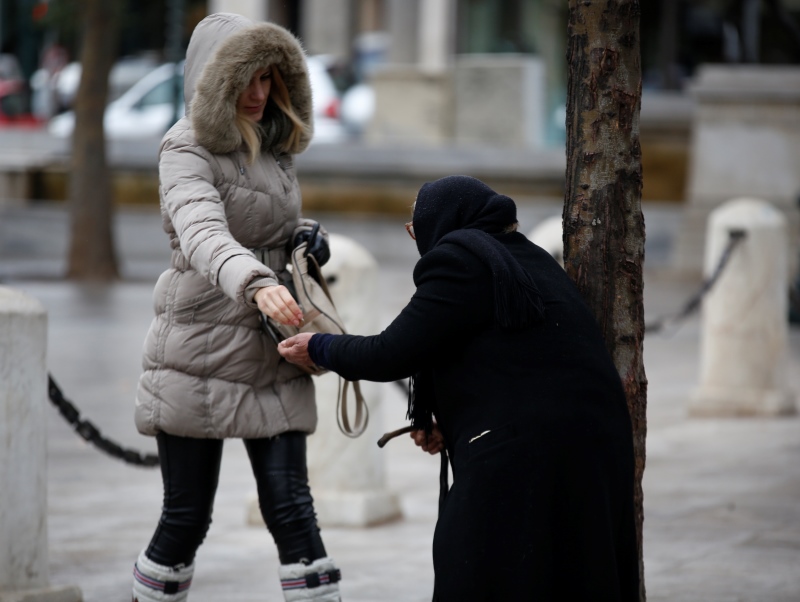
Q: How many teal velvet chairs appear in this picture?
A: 0